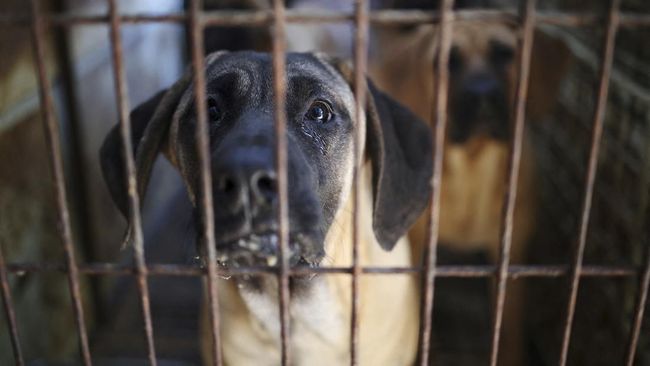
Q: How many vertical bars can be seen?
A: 10